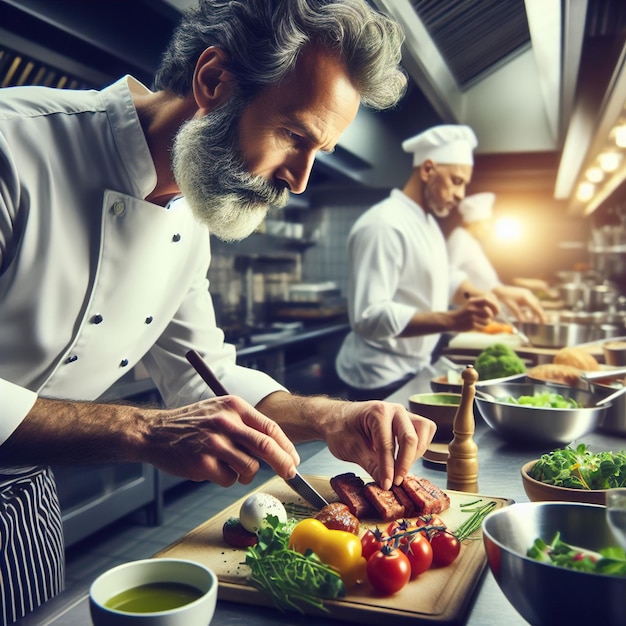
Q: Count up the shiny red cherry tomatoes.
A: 6